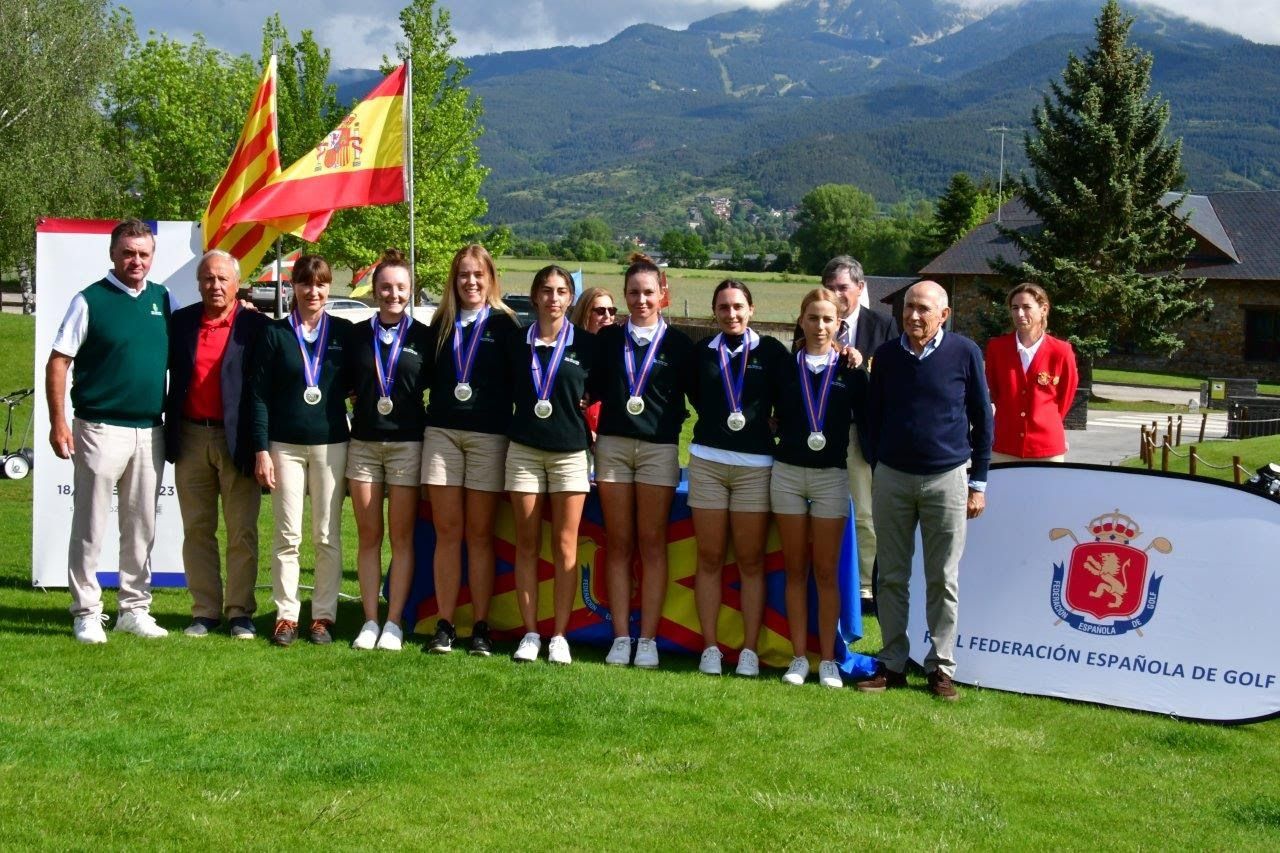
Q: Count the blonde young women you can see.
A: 2